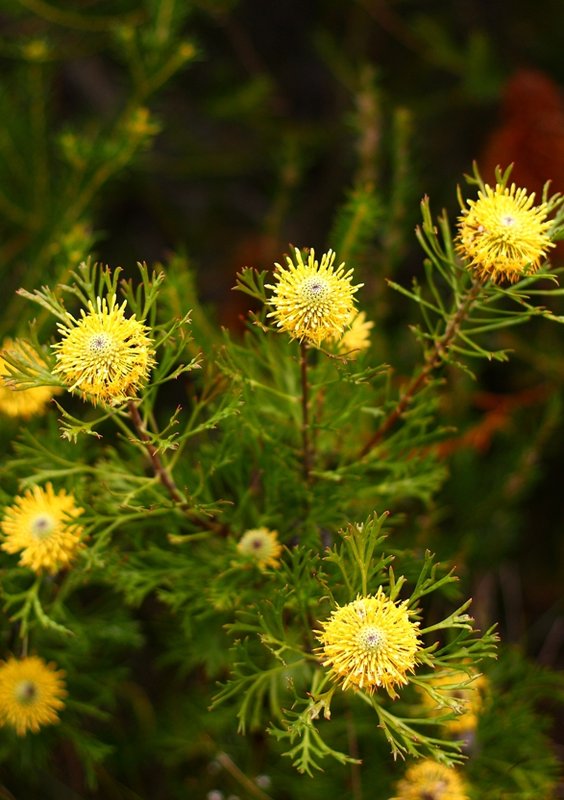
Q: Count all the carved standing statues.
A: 0